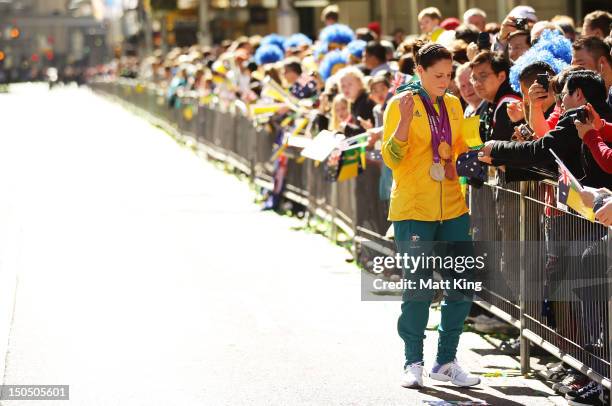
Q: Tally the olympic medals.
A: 3